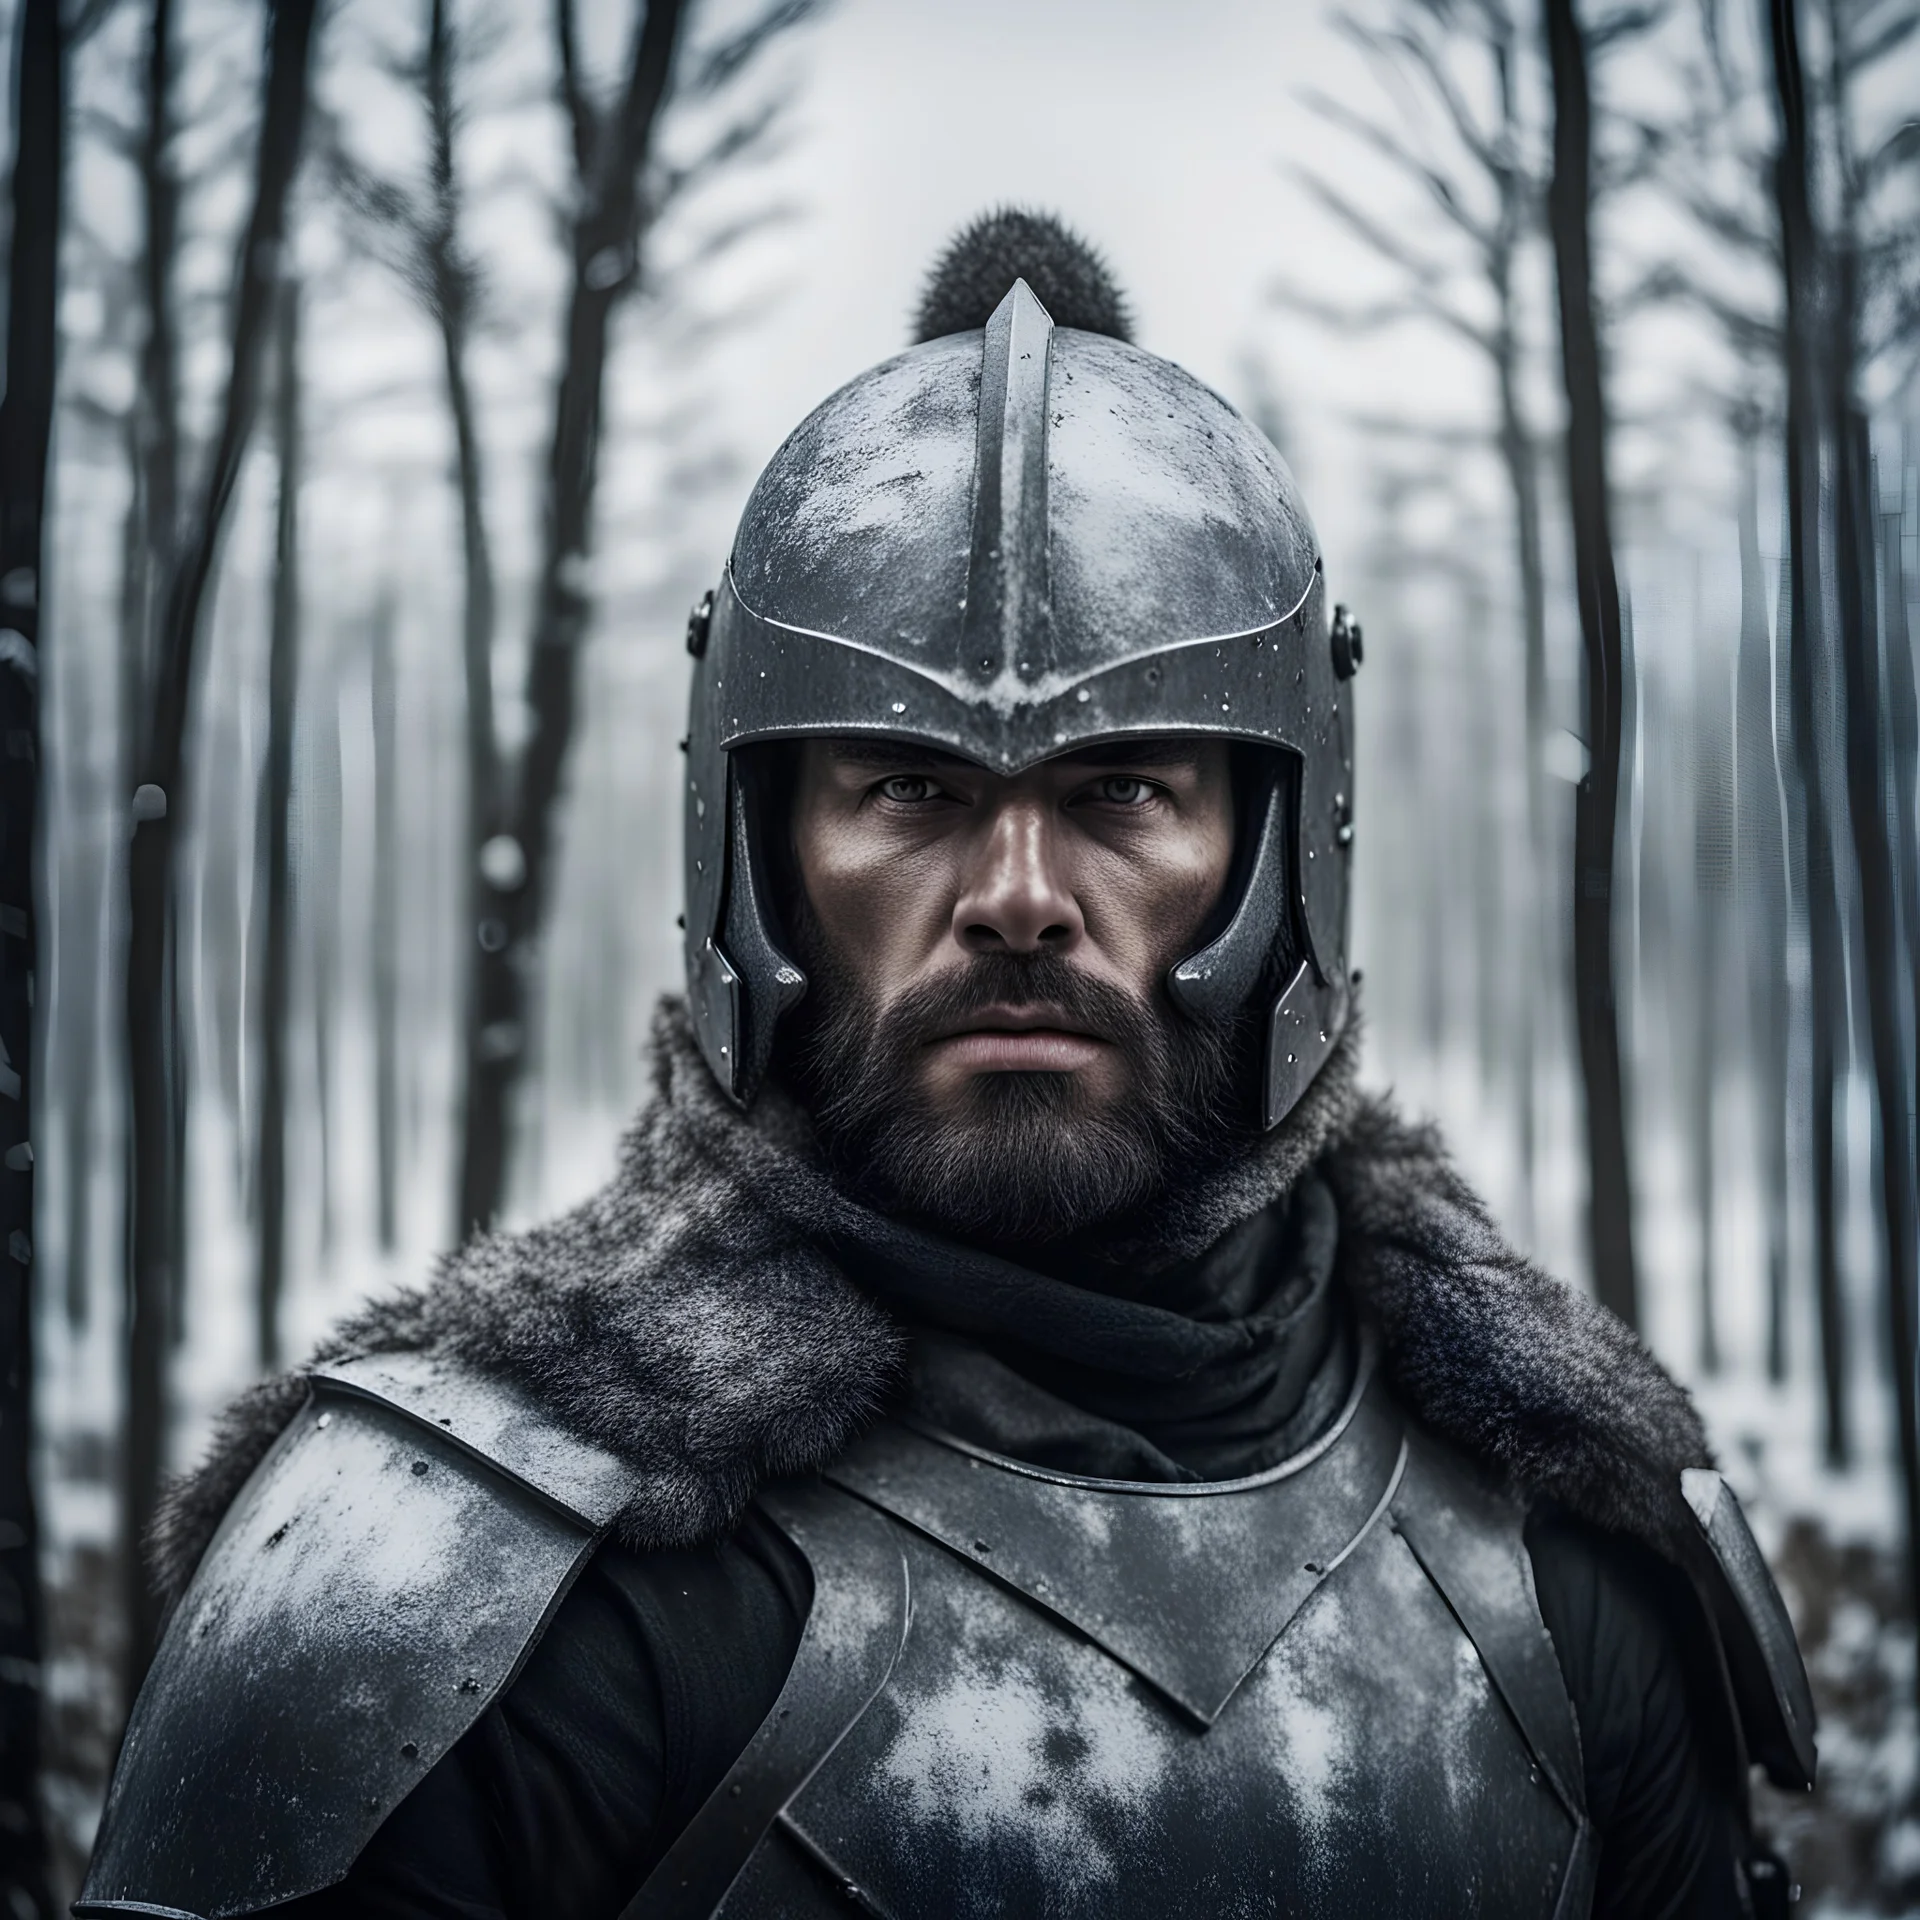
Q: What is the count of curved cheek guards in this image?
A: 2